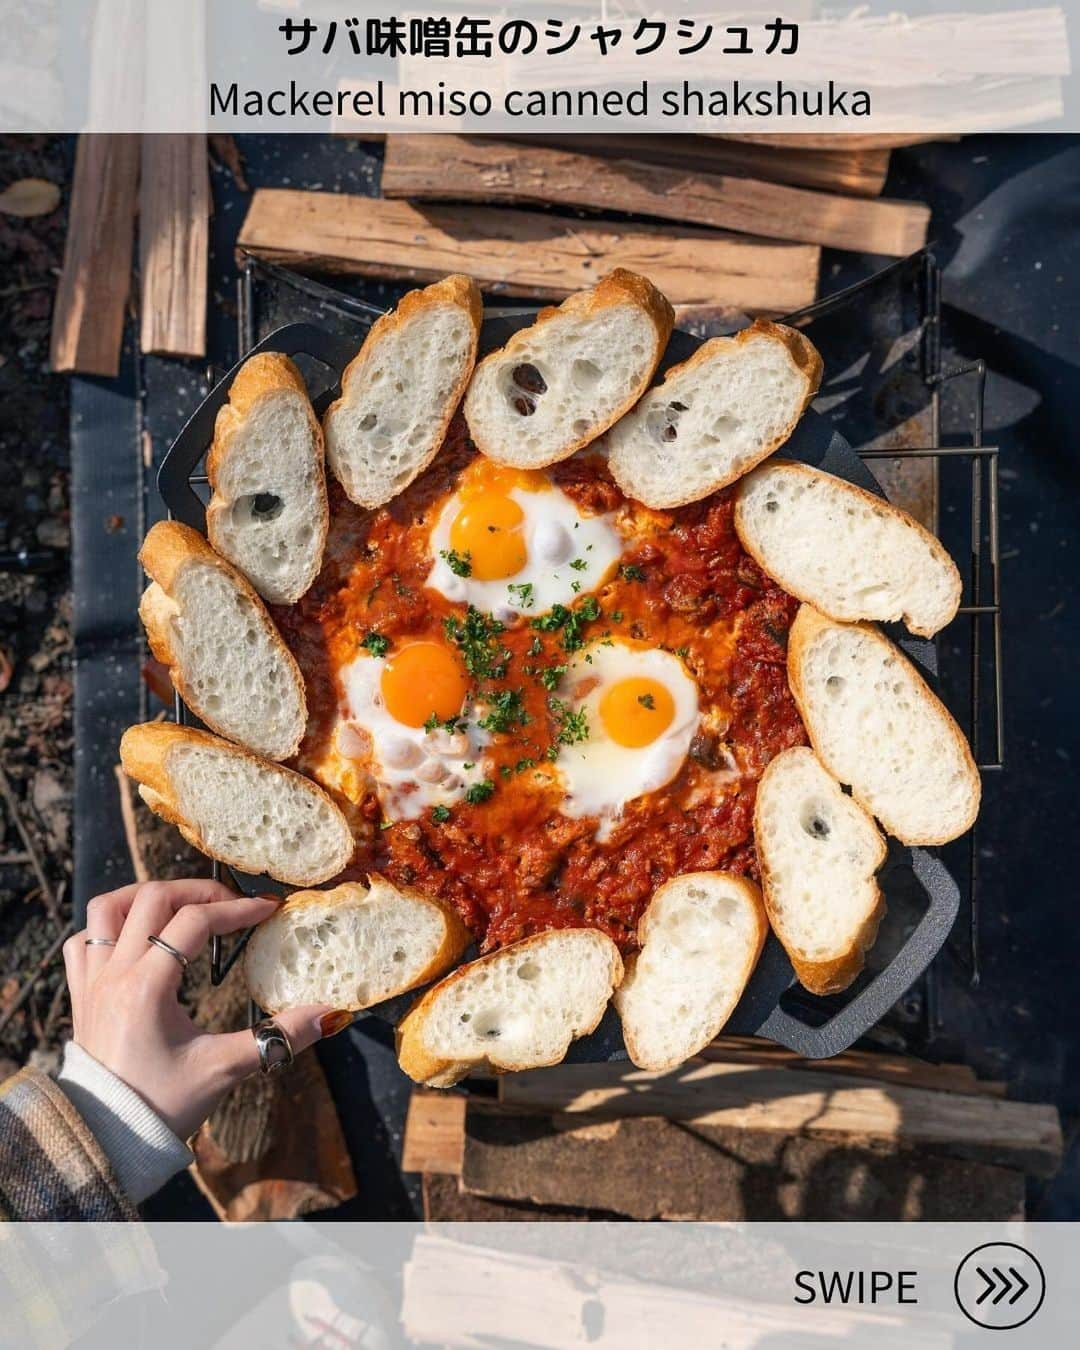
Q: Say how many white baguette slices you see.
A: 12